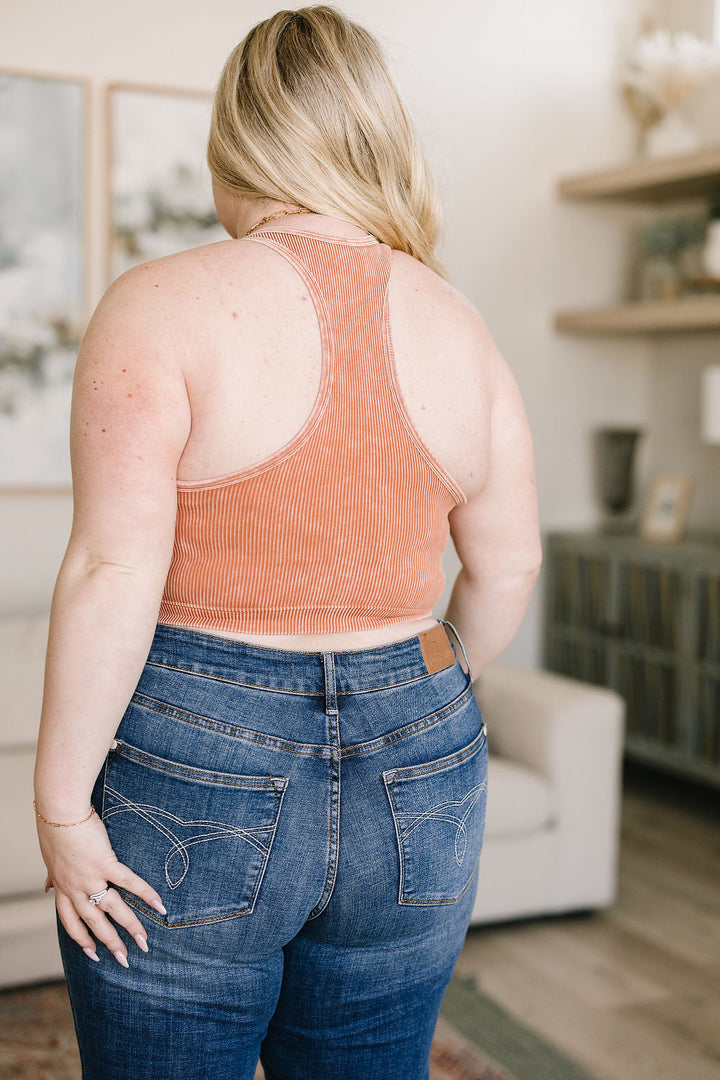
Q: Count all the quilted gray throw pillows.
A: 0